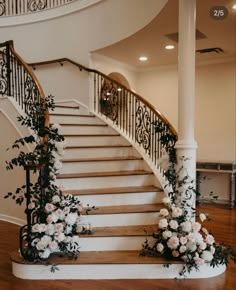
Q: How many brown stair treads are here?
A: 11